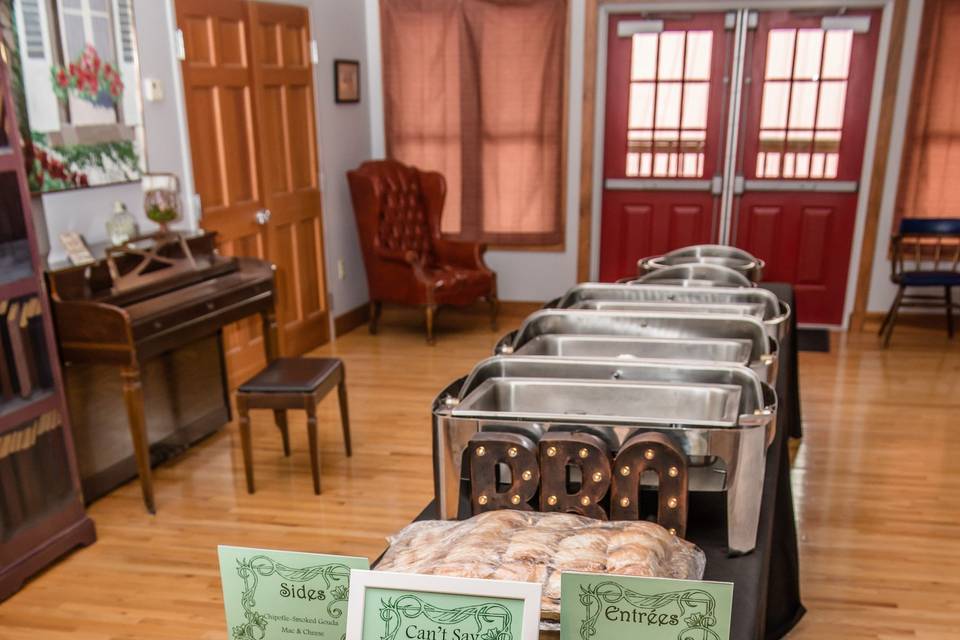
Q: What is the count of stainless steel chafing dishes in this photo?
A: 5